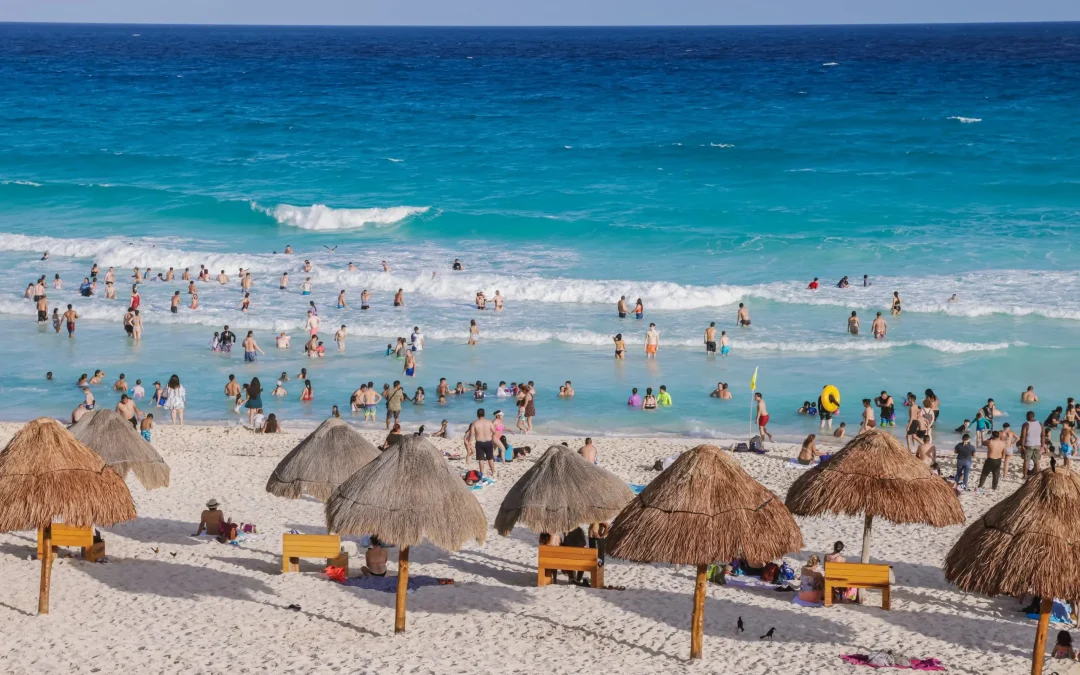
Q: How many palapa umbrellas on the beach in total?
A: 8